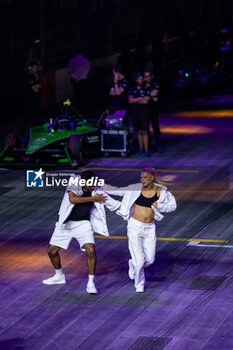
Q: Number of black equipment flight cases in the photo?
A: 1